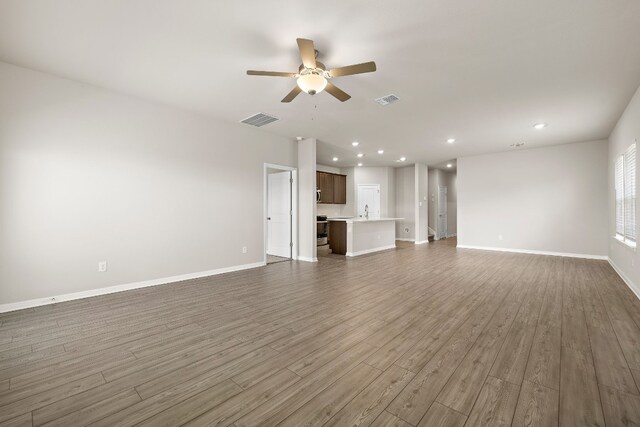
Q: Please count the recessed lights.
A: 9